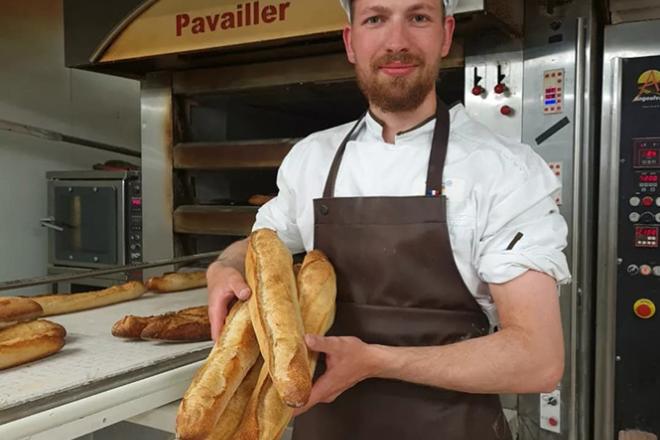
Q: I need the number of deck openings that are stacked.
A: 3